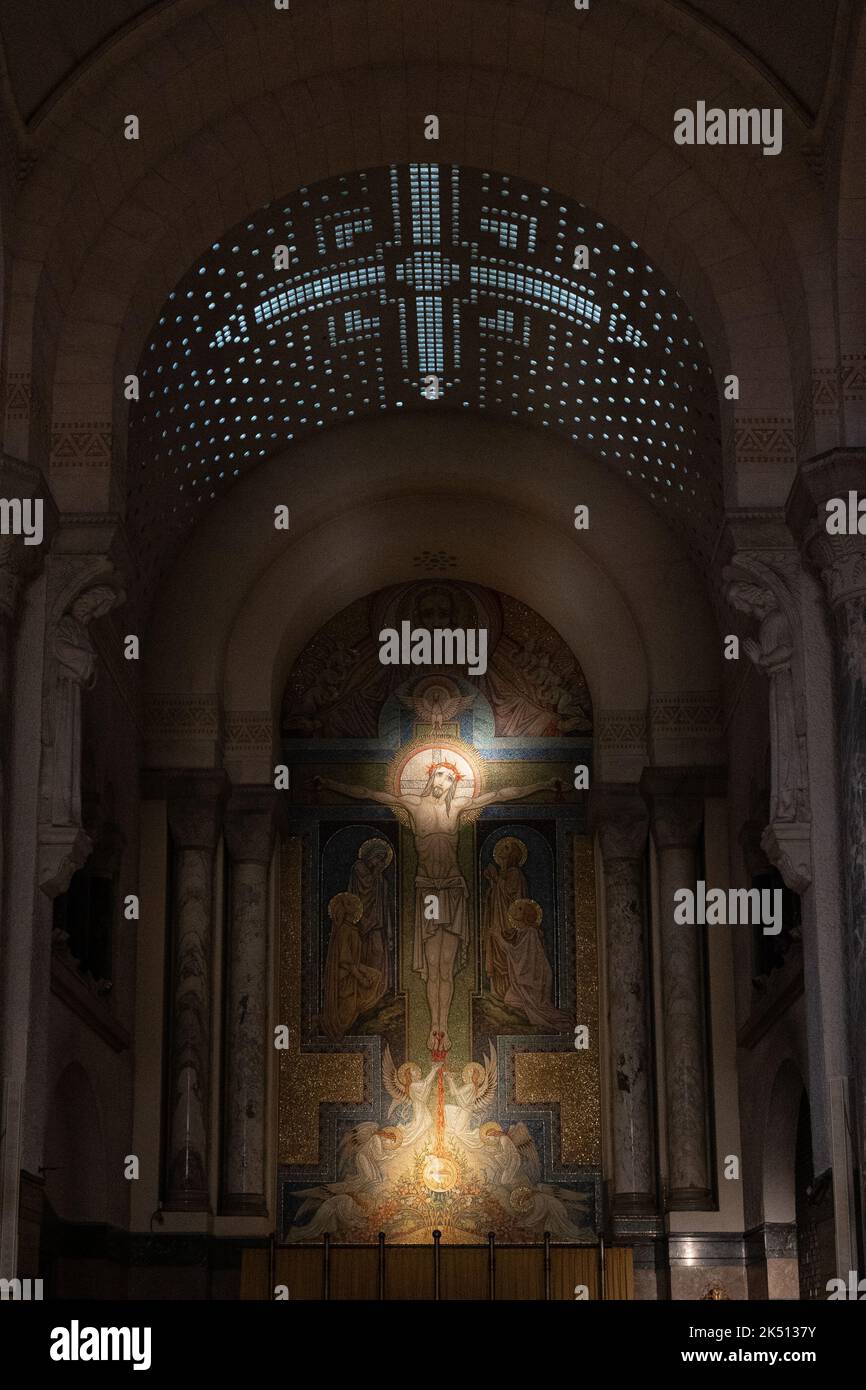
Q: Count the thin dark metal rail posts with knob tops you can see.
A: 7